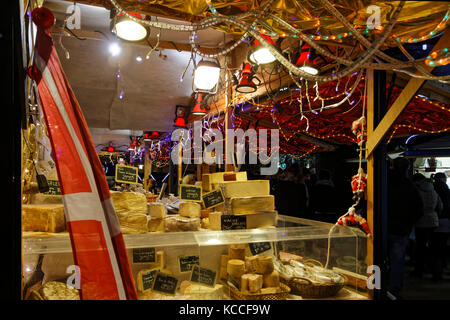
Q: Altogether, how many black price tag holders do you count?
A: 11